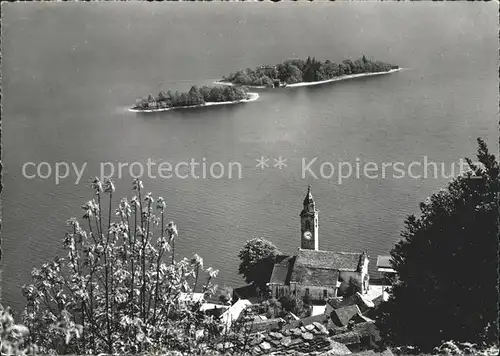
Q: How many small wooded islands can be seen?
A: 2